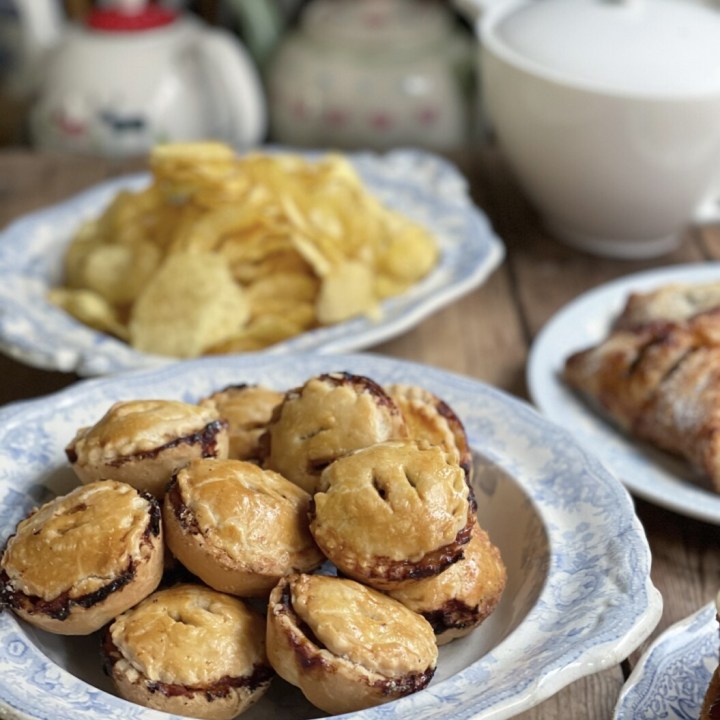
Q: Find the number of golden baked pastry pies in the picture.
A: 10